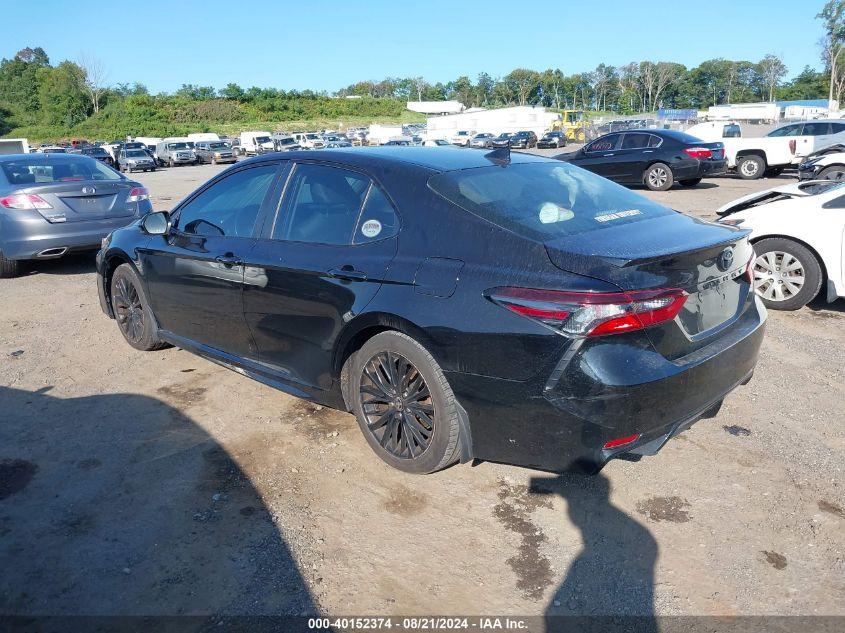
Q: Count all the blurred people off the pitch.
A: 0